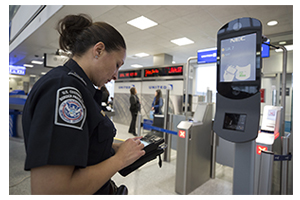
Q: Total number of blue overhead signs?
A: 2